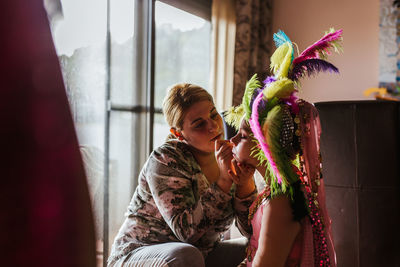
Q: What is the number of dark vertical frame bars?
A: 2